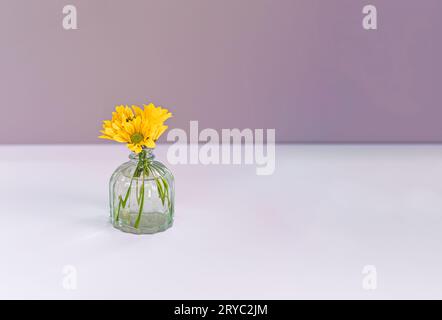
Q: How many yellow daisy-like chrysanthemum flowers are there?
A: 3